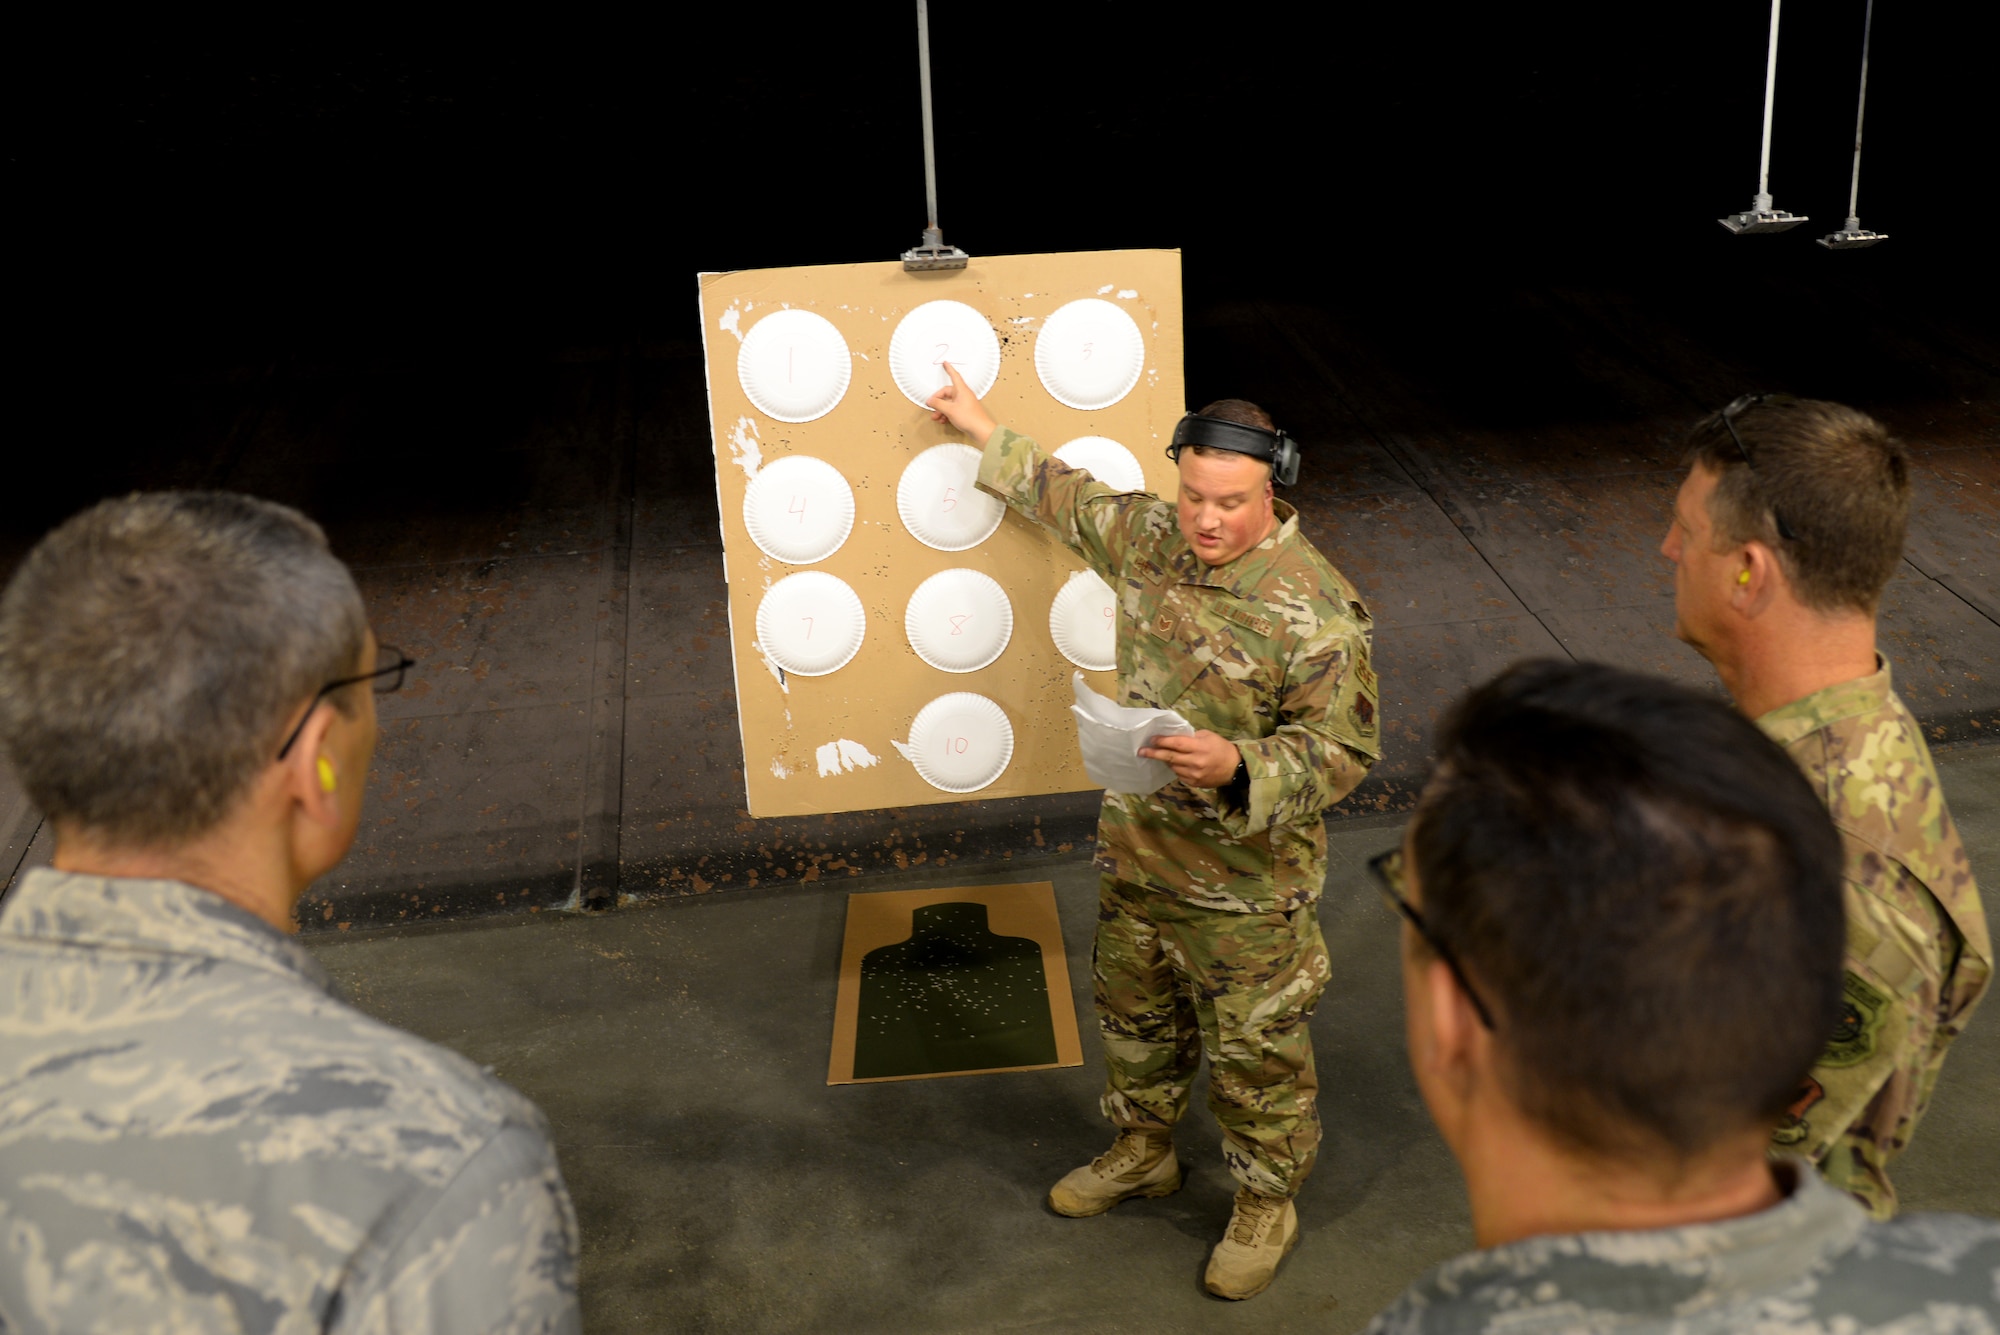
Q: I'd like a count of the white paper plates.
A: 10